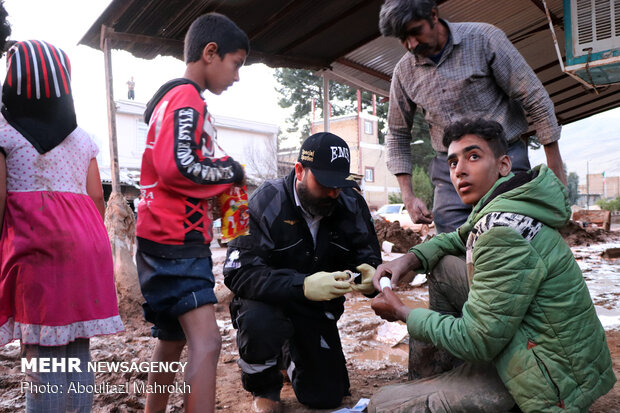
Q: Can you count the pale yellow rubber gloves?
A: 2